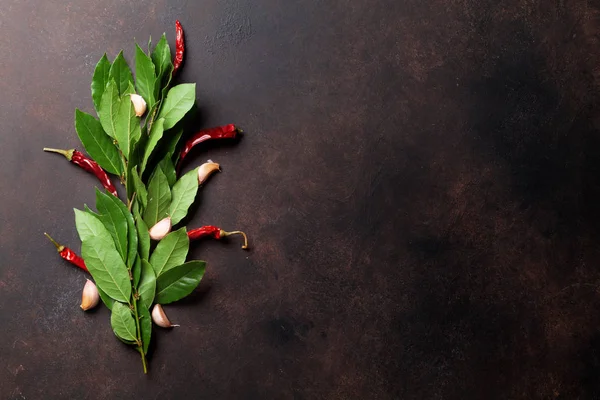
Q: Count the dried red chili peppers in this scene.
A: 5